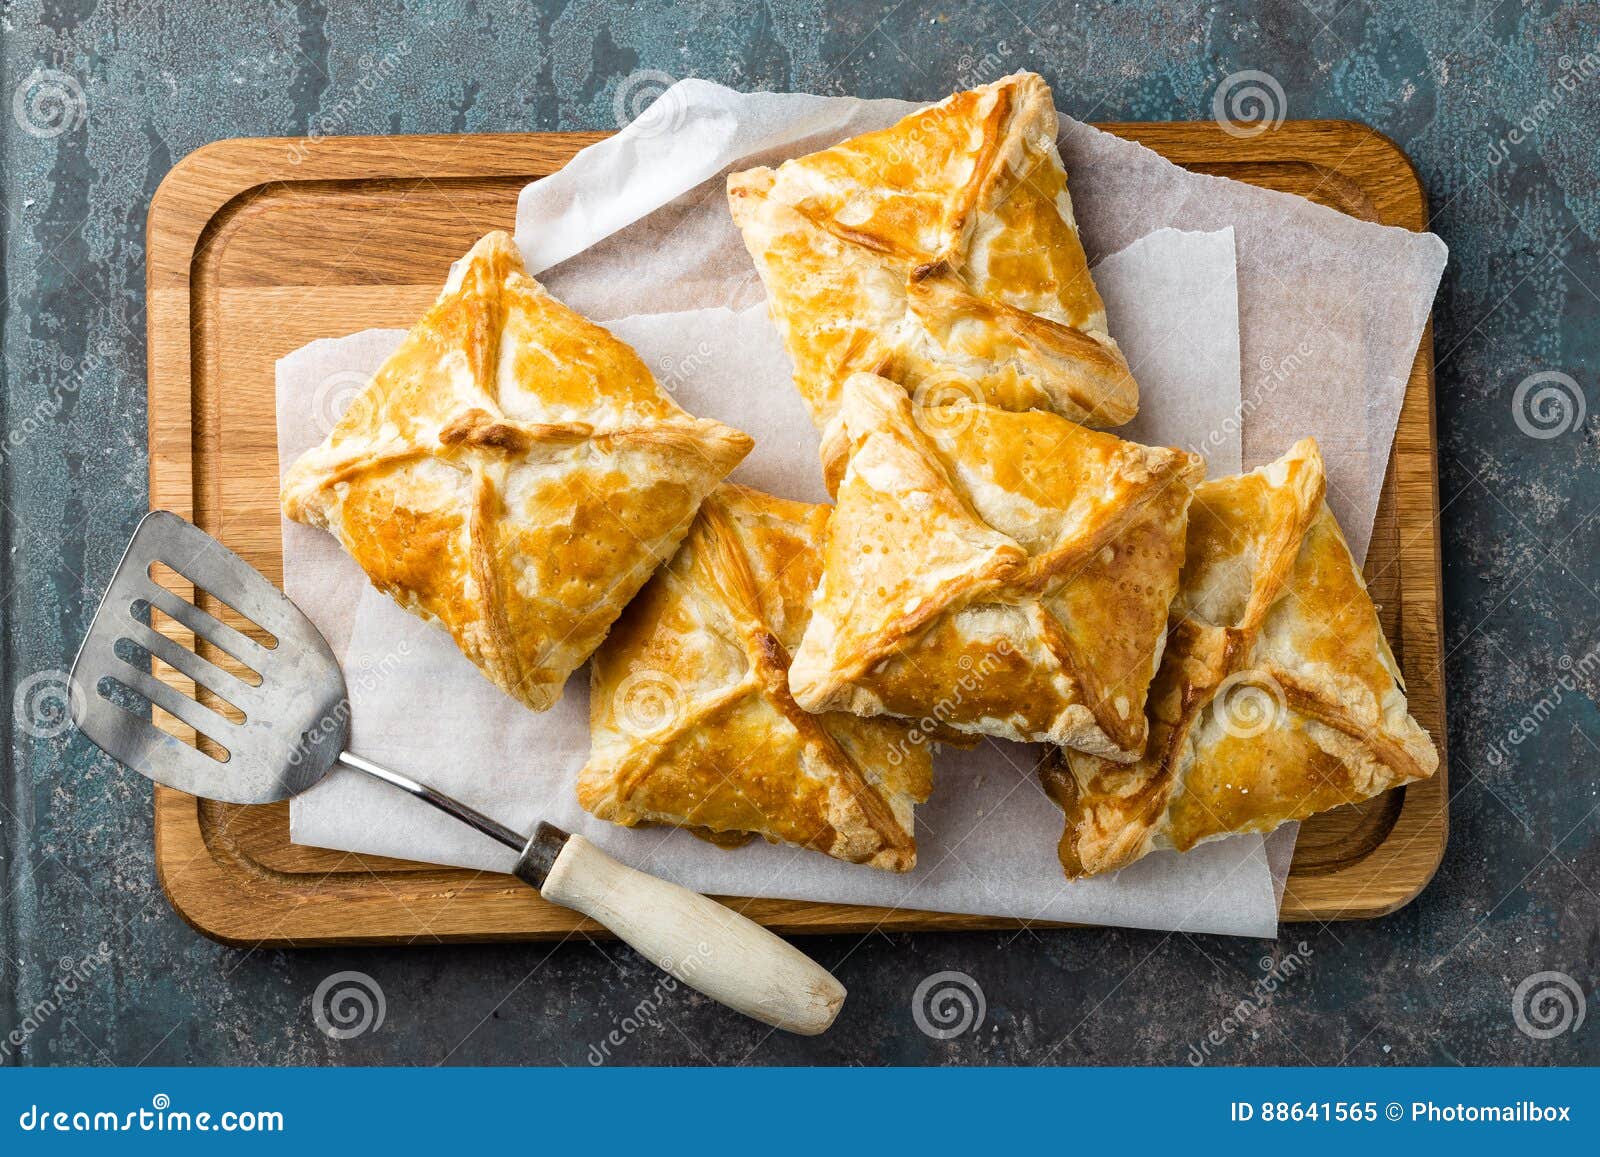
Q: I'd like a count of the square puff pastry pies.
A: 5